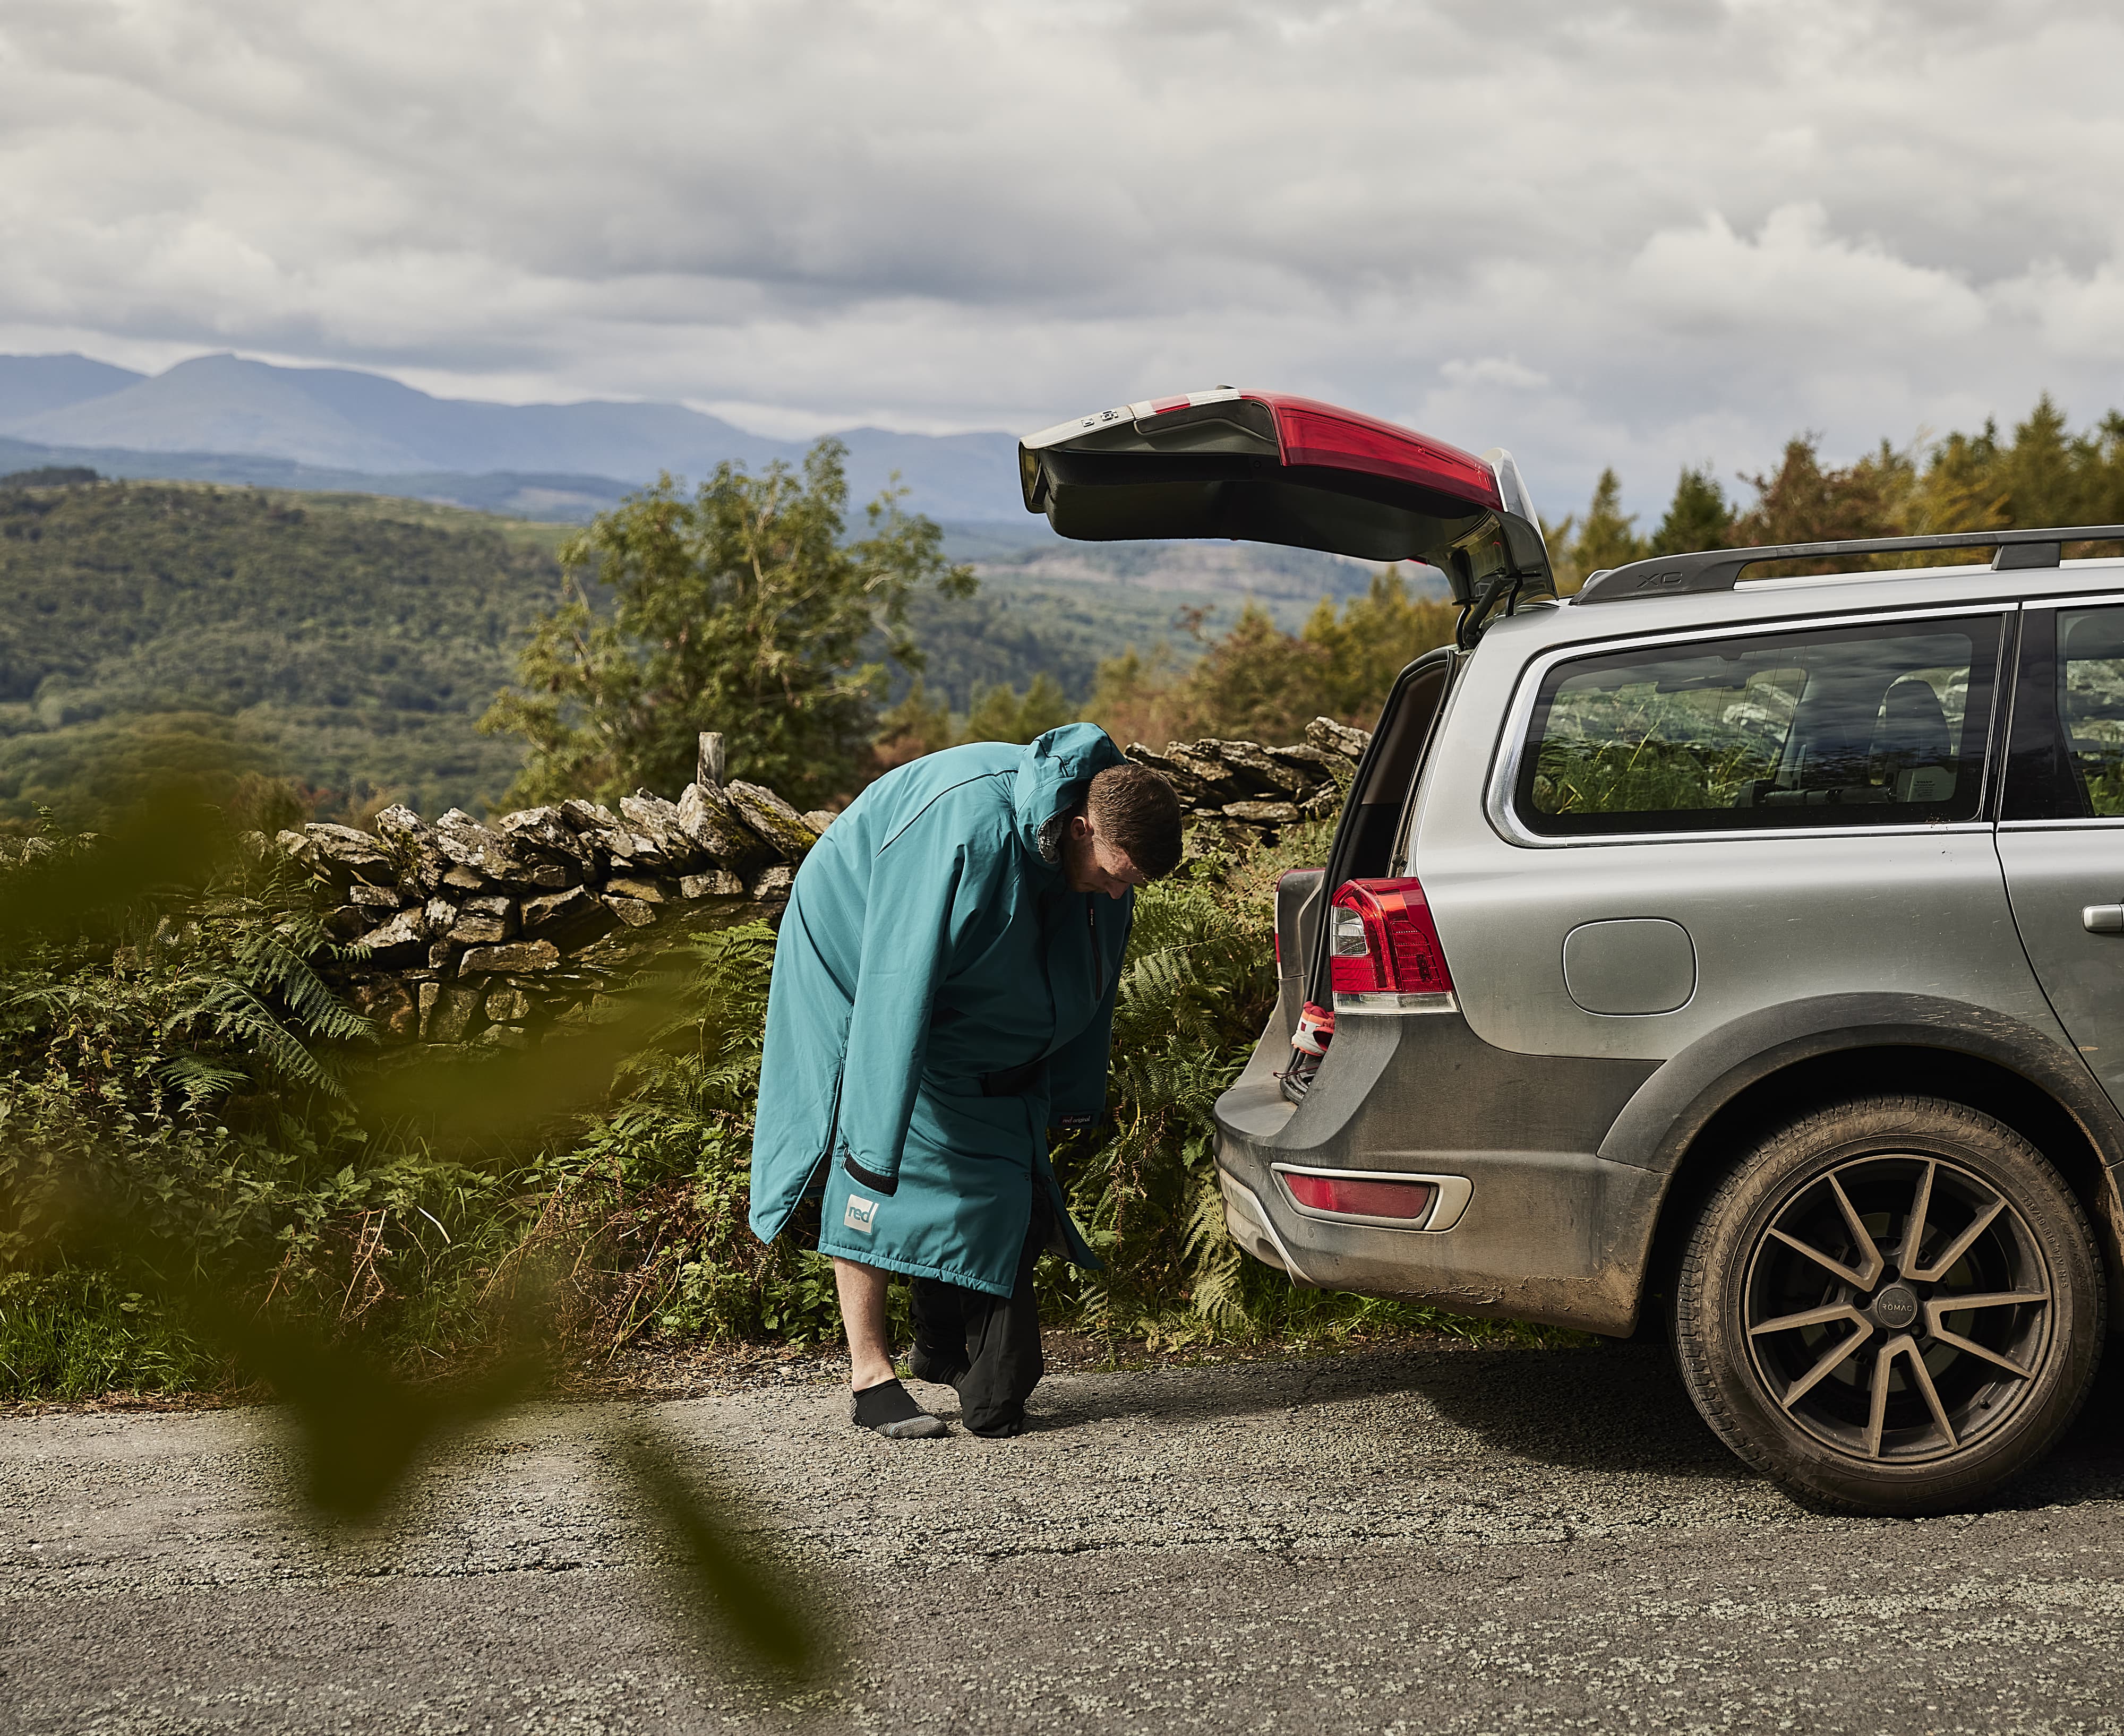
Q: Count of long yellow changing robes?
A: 0